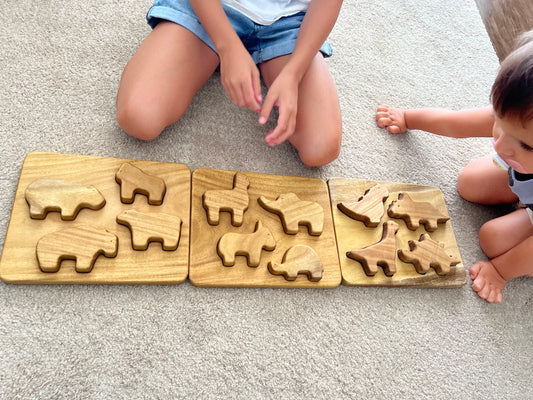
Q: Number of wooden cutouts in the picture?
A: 12